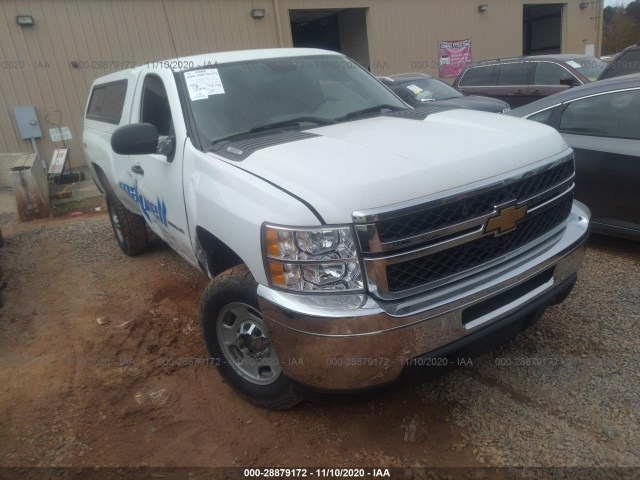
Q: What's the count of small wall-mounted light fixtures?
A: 4